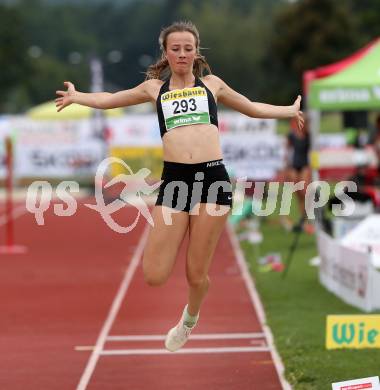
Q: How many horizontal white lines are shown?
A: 2